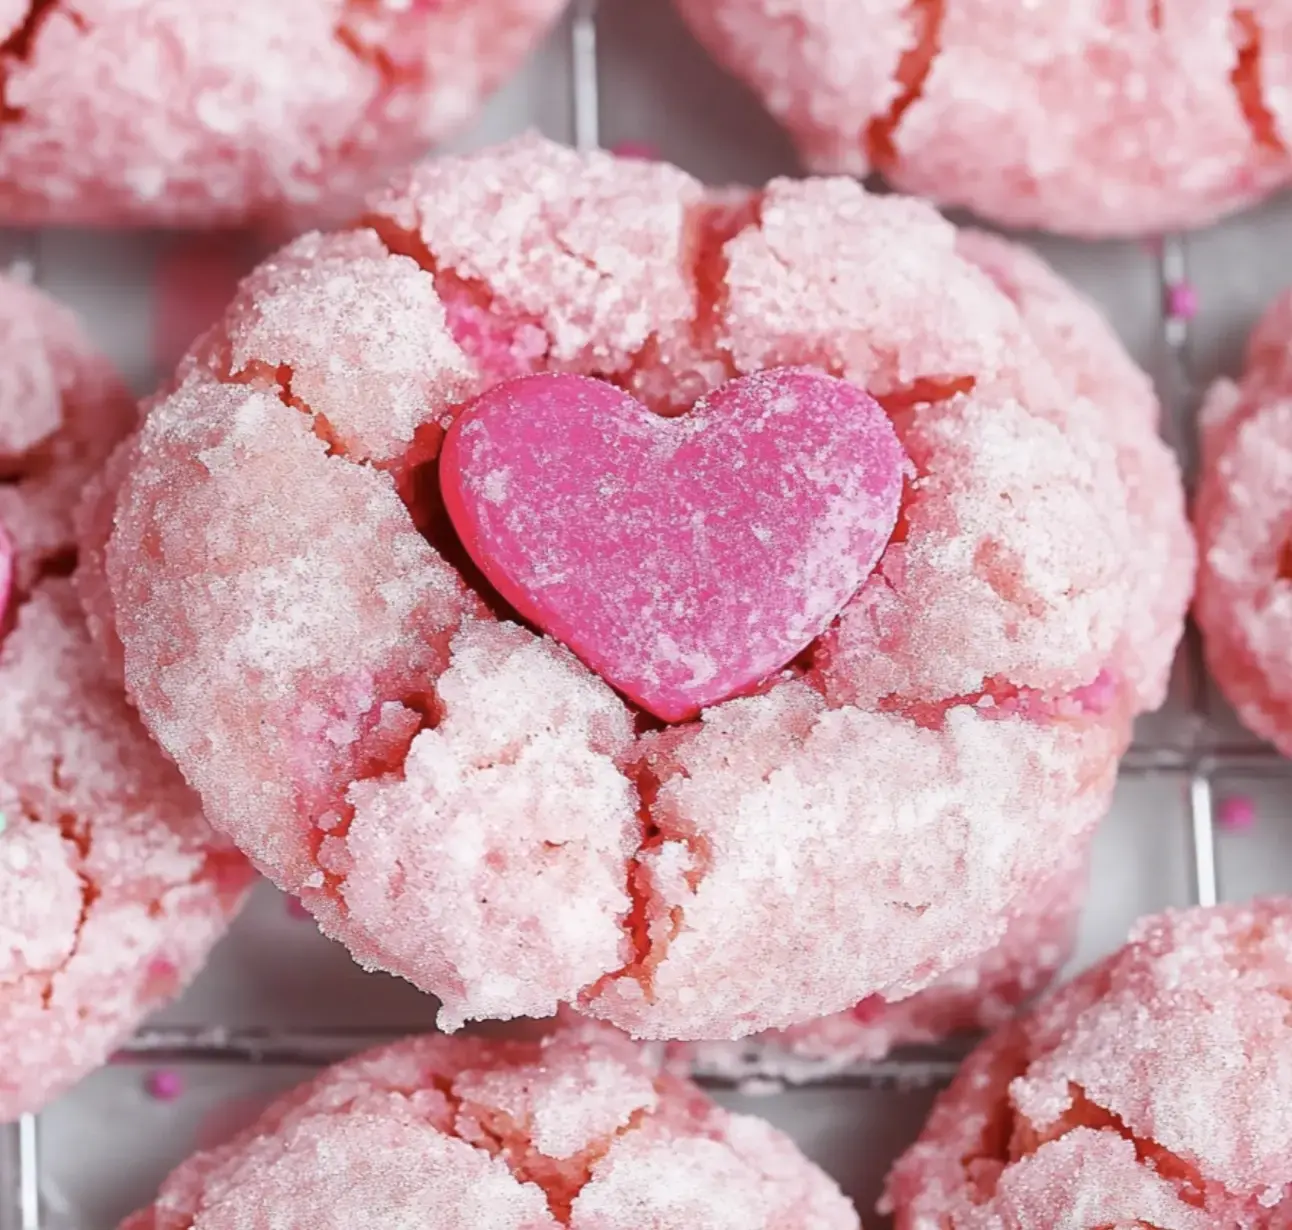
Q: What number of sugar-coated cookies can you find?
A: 7